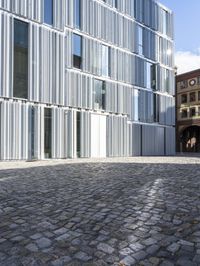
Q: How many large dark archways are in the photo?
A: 1